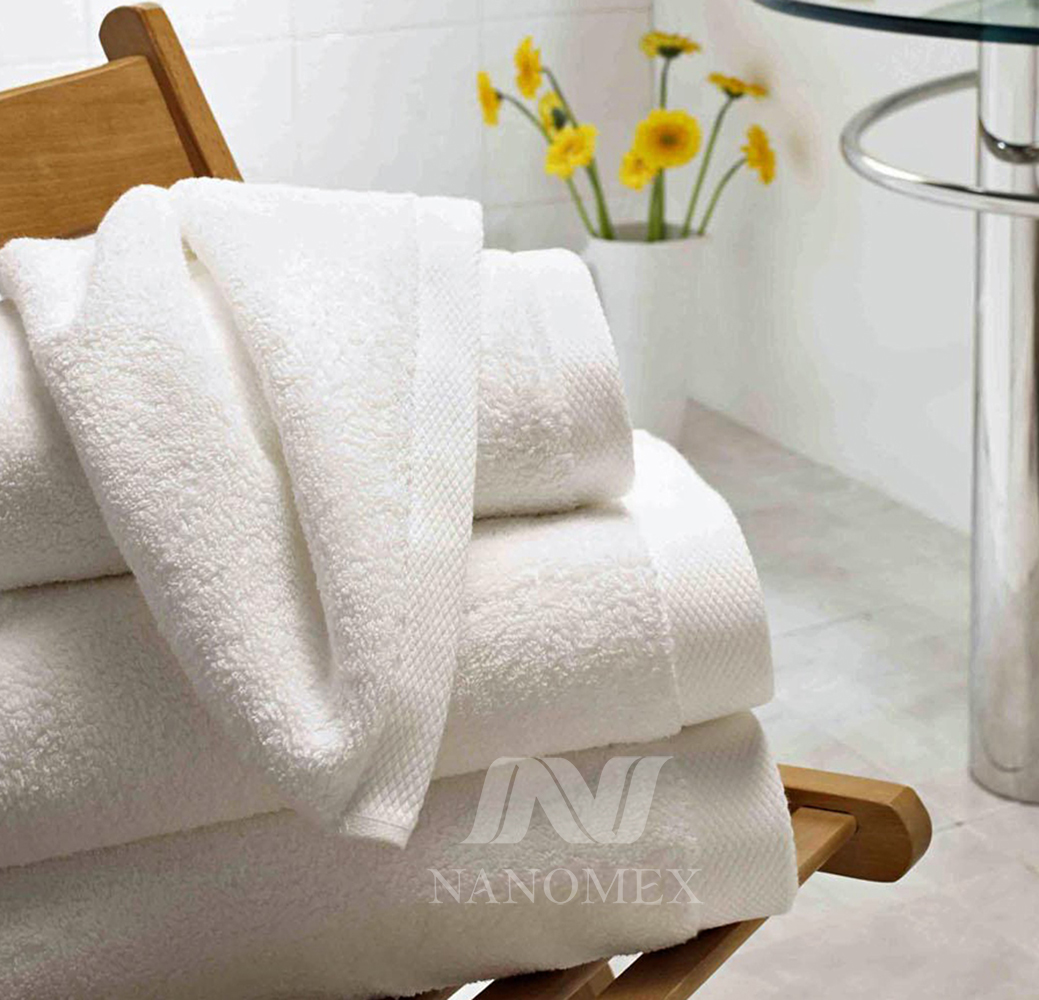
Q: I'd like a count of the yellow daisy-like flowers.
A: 9